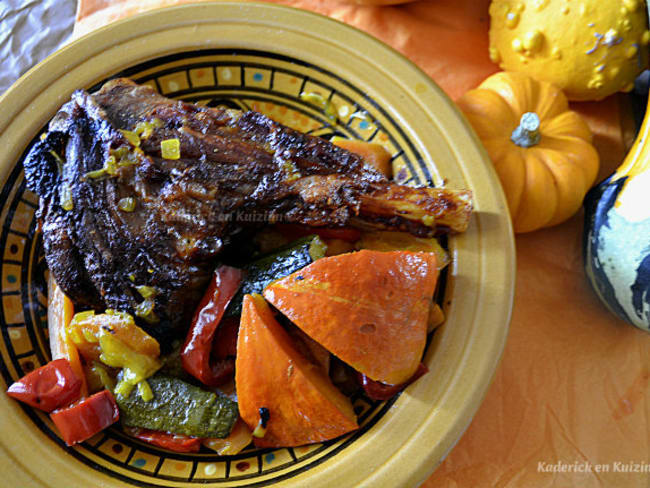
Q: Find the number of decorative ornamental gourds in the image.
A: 3